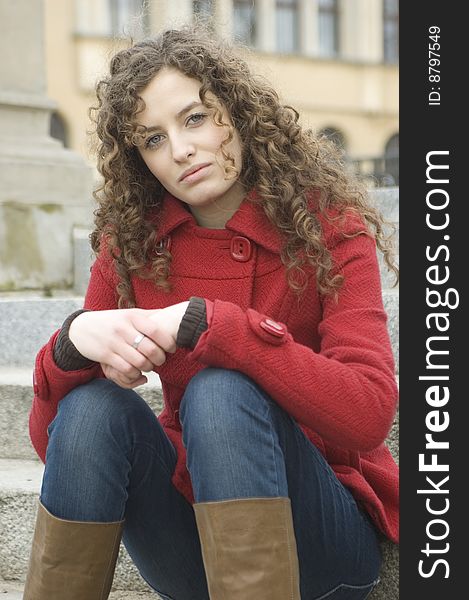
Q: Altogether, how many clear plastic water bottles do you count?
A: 0